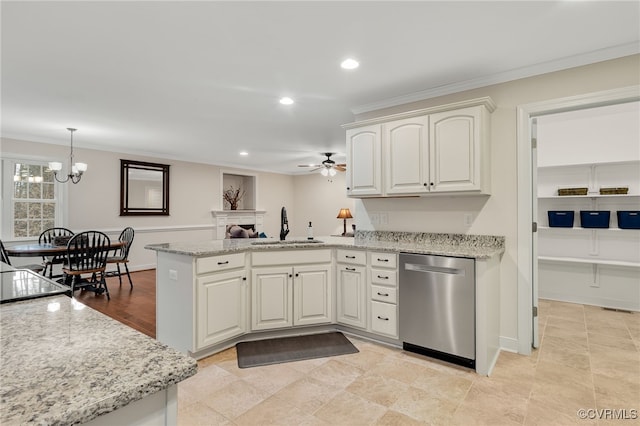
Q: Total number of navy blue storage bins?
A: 3